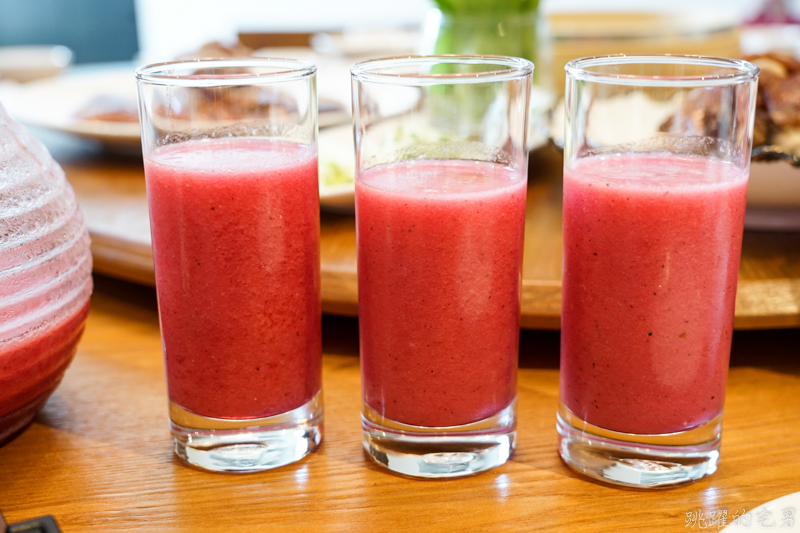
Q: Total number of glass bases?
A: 3